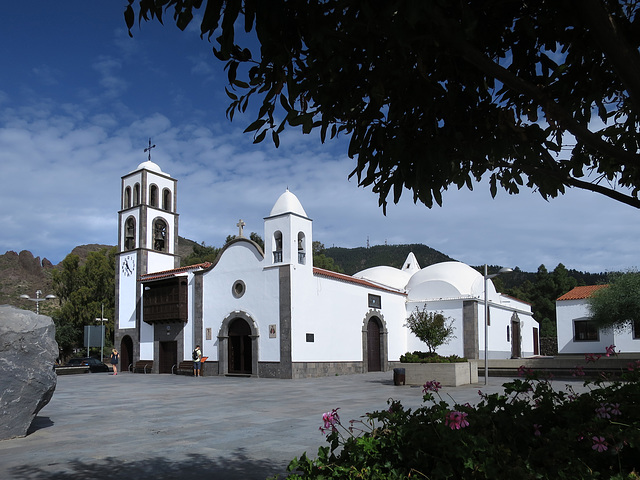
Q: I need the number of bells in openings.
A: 4